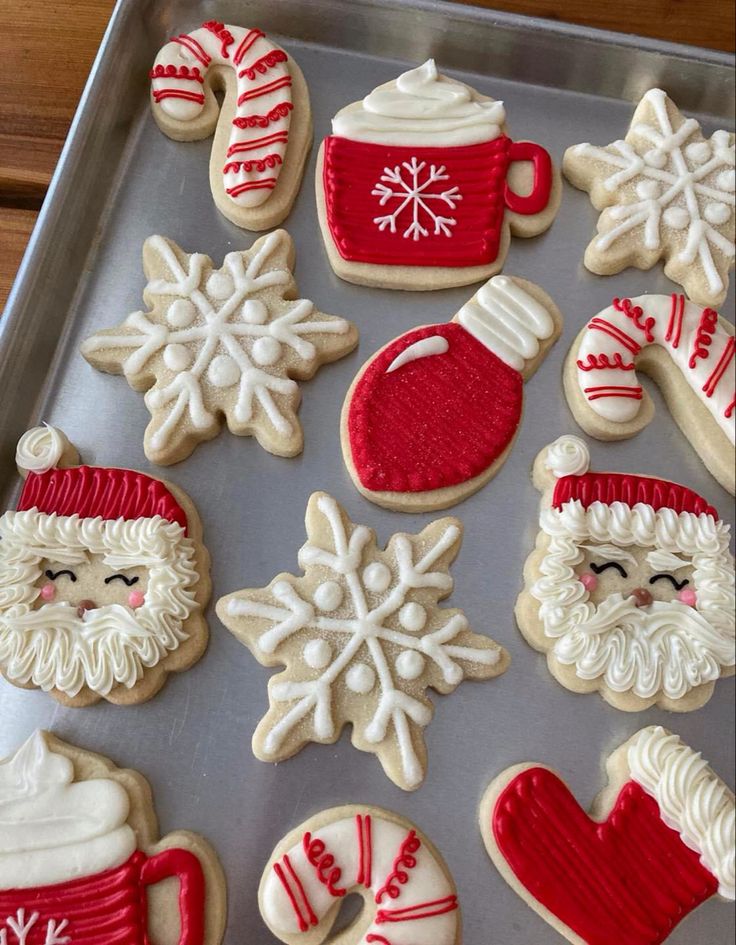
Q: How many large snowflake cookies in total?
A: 3